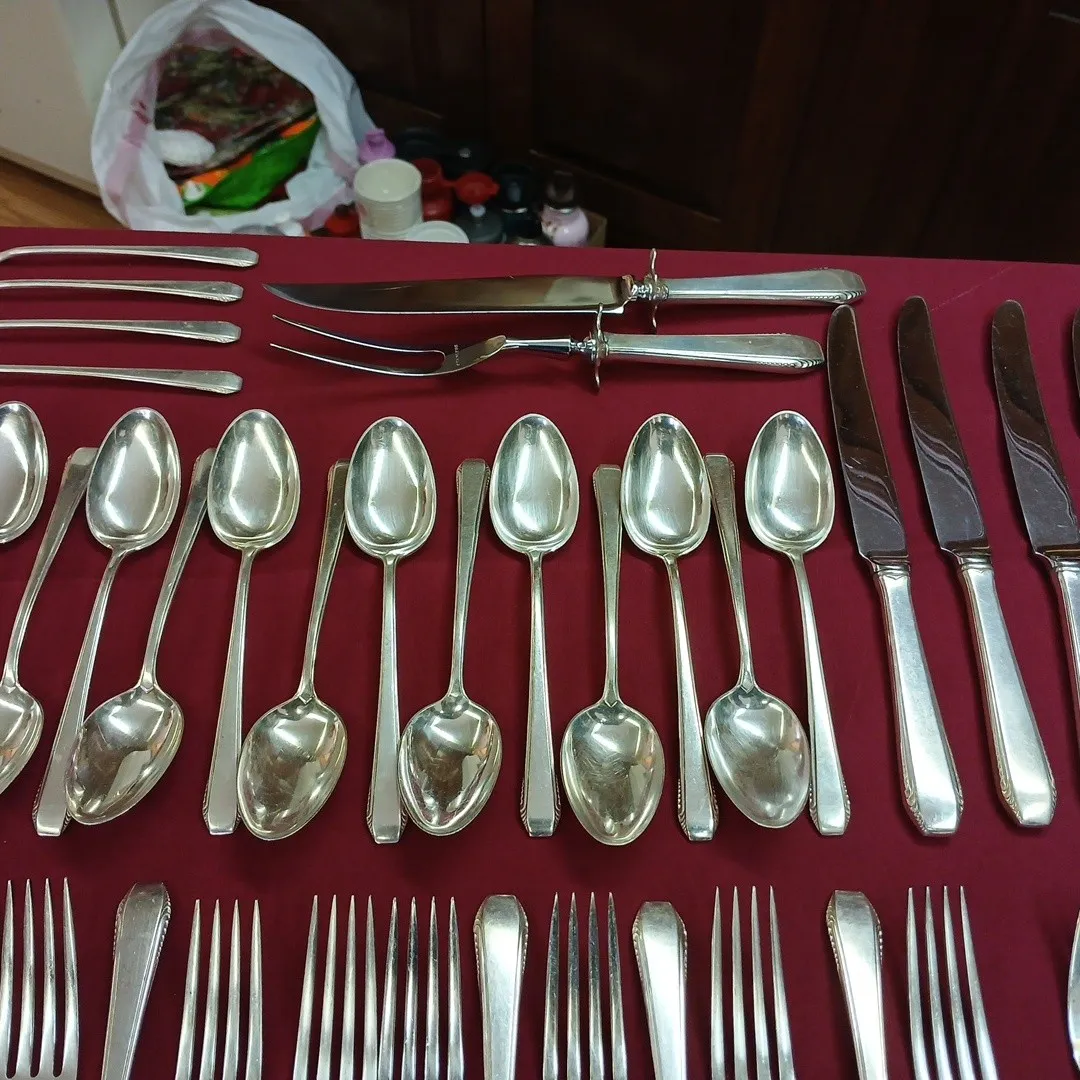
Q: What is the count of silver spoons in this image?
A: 13